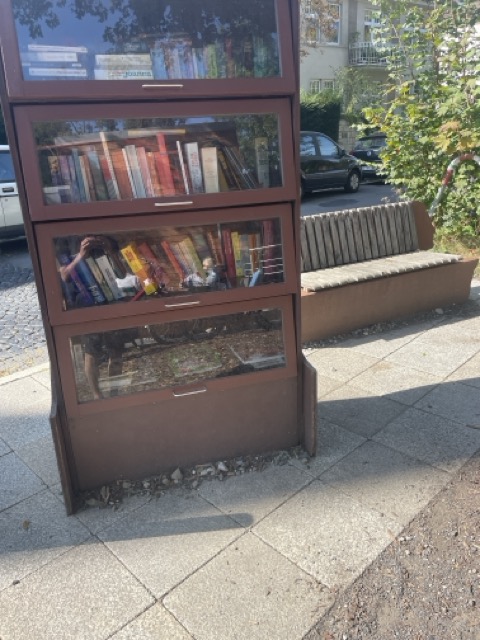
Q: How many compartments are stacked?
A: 4